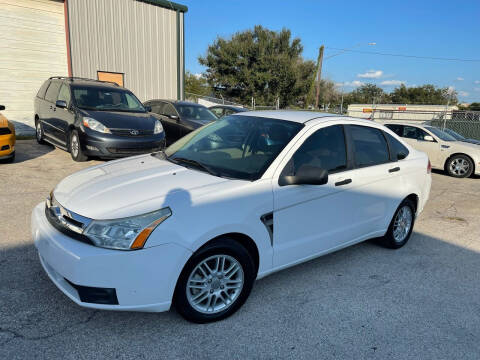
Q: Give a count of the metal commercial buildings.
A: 1